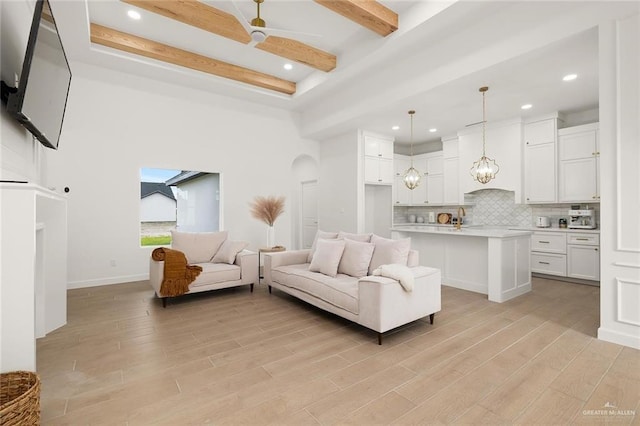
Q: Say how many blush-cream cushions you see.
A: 7